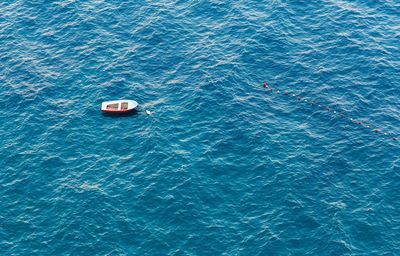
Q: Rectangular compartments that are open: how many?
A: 2